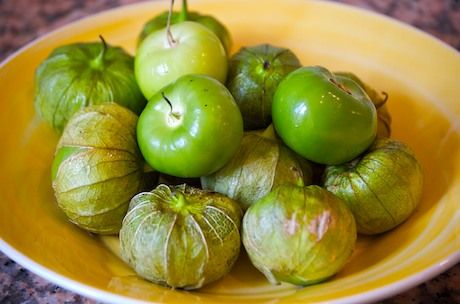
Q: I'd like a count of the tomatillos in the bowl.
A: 12